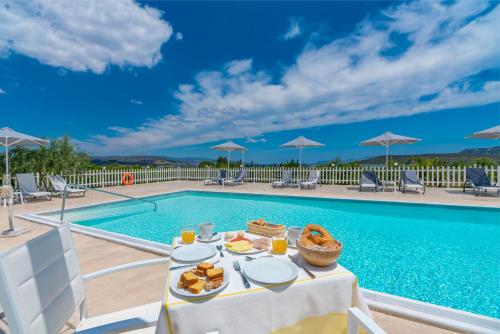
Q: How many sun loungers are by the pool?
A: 9